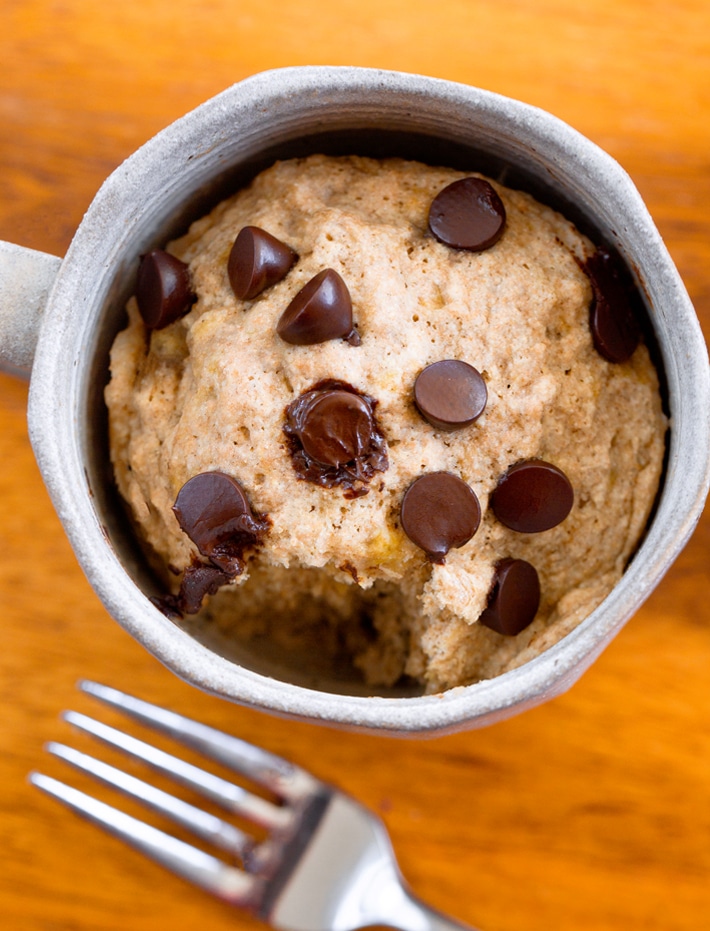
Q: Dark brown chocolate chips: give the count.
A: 11